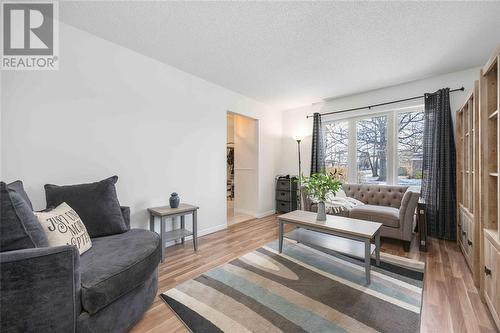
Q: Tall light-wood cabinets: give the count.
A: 2